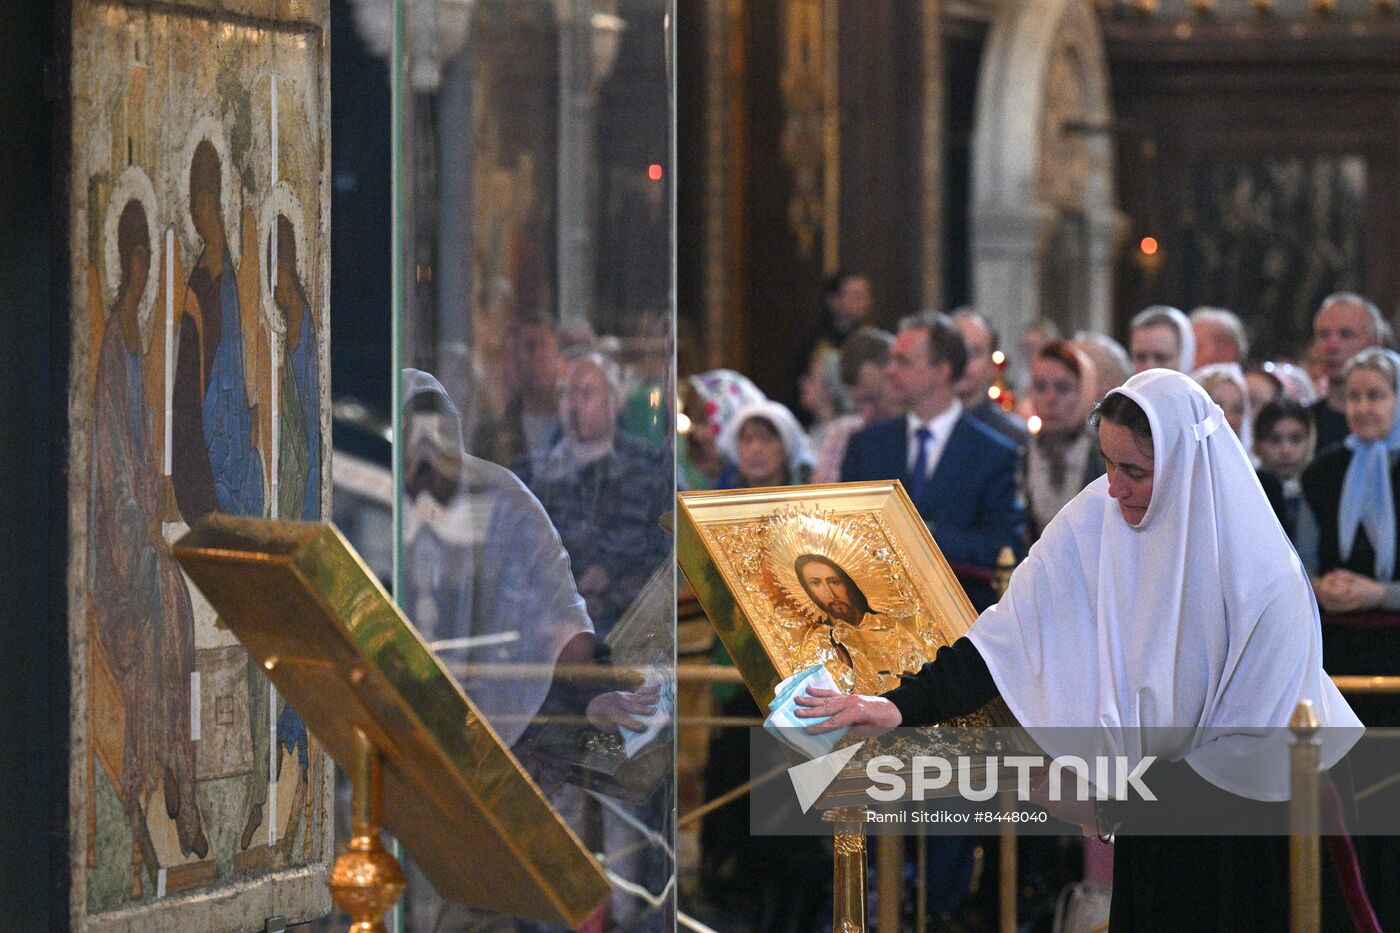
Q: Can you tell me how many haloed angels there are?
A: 3